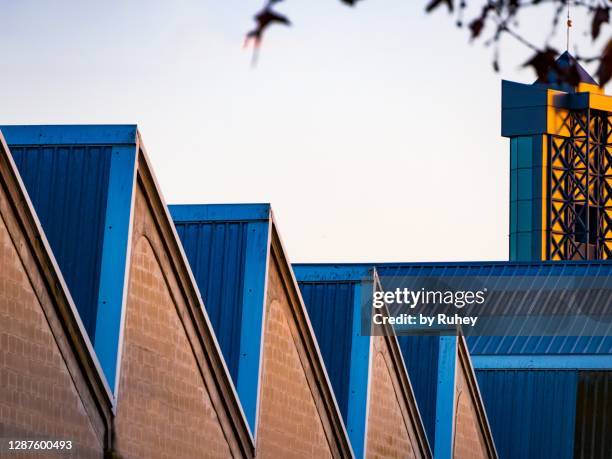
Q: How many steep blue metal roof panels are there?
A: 4